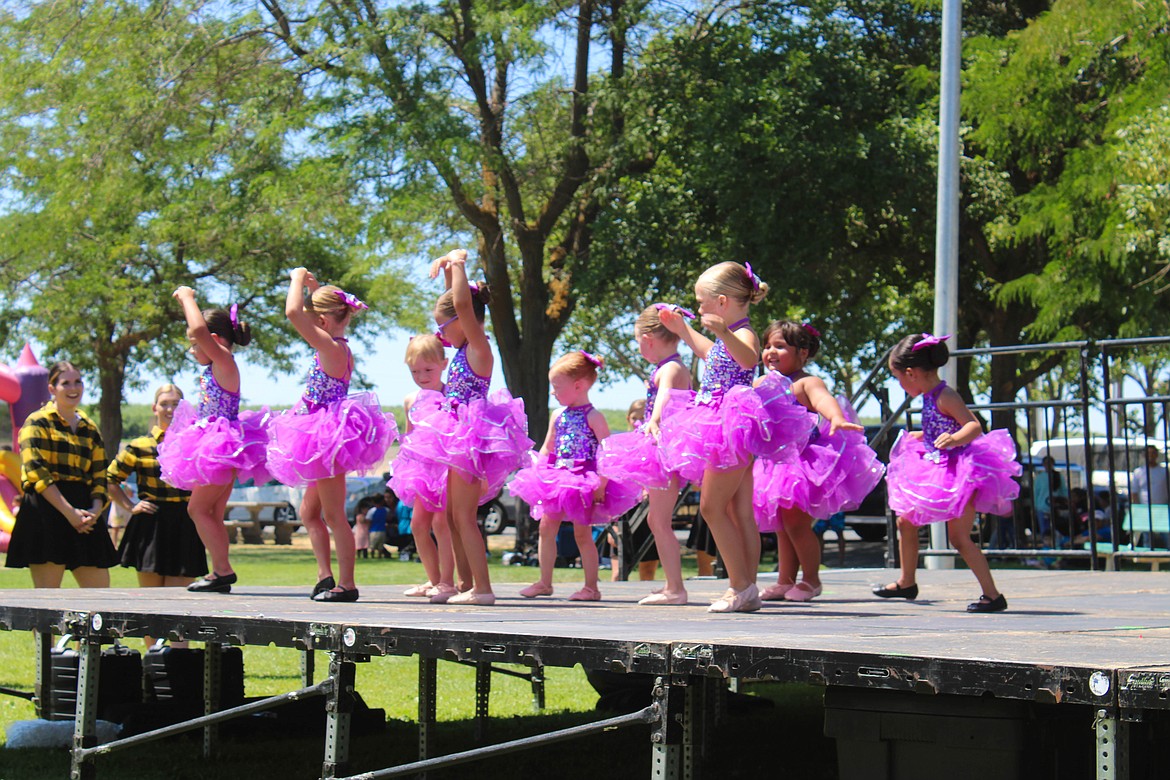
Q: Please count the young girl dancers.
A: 9